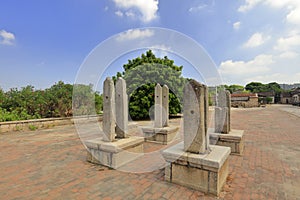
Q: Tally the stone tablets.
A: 8